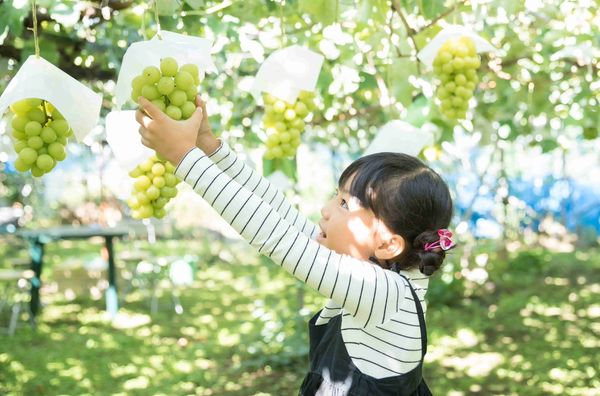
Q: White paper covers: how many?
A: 6